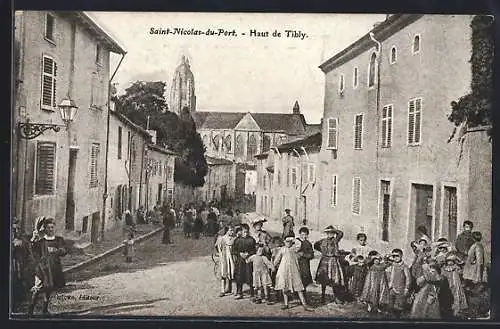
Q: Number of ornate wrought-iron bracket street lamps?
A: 1